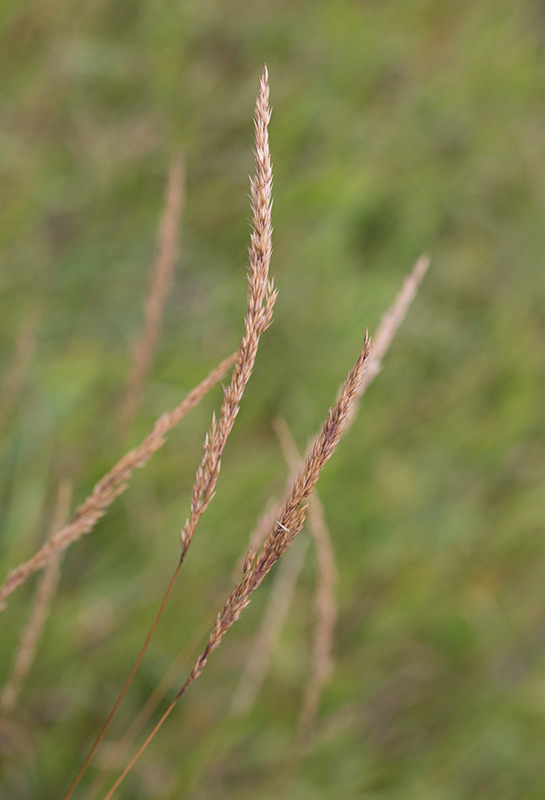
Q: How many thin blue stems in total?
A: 0